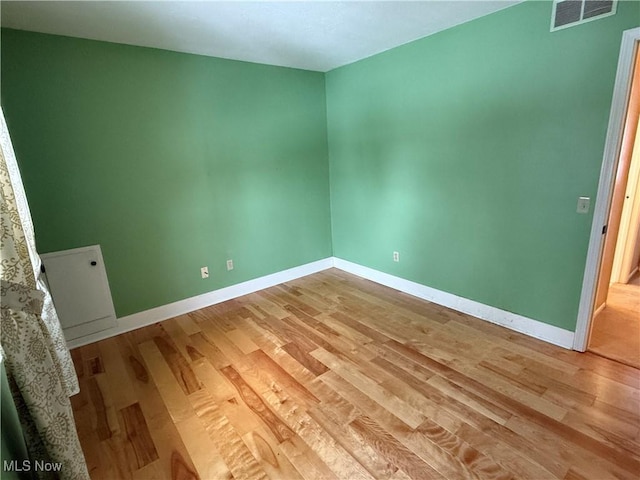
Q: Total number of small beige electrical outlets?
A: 3